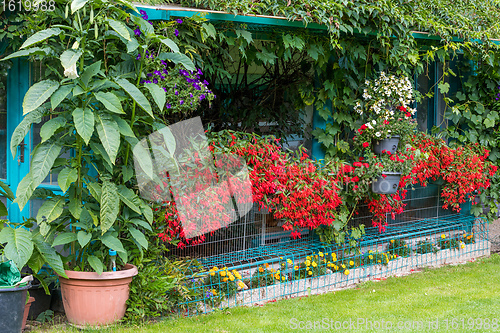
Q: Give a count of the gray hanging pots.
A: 2